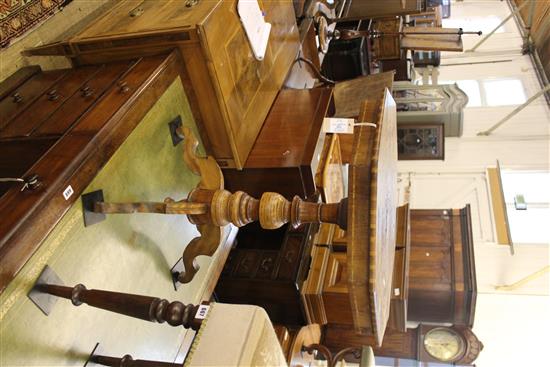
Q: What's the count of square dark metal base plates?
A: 5